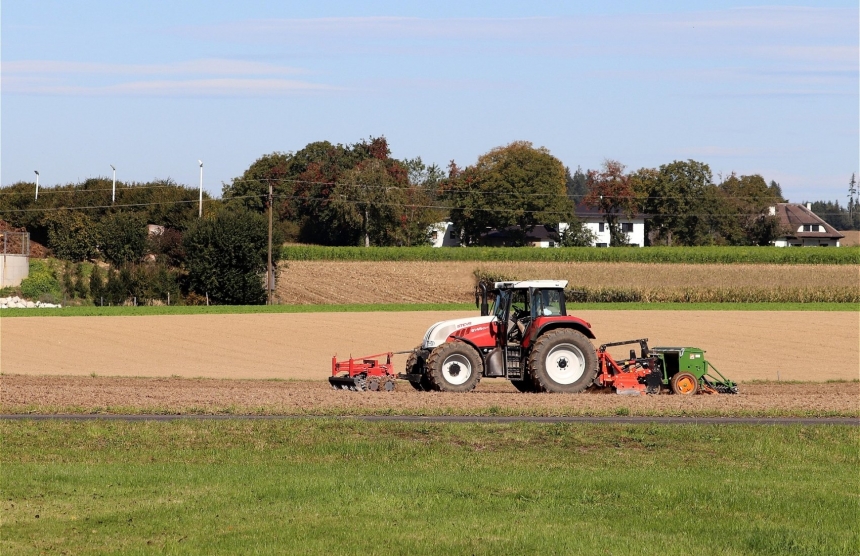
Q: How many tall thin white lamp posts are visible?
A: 3